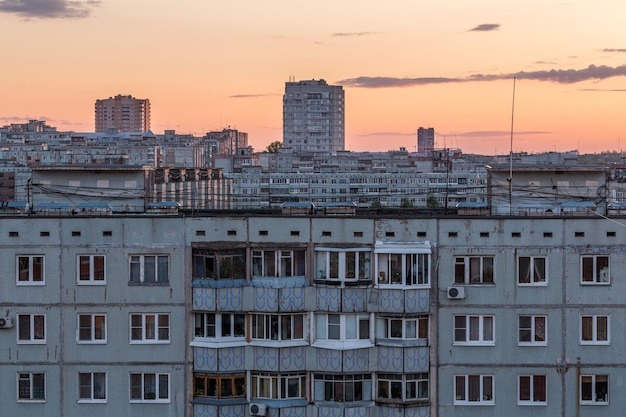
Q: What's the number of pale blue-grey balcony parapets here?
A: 12